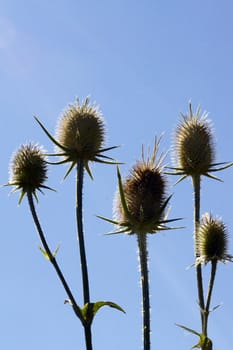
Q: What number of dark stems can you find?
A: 5